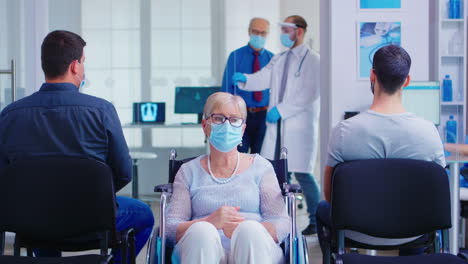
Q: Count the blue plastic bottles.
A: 3